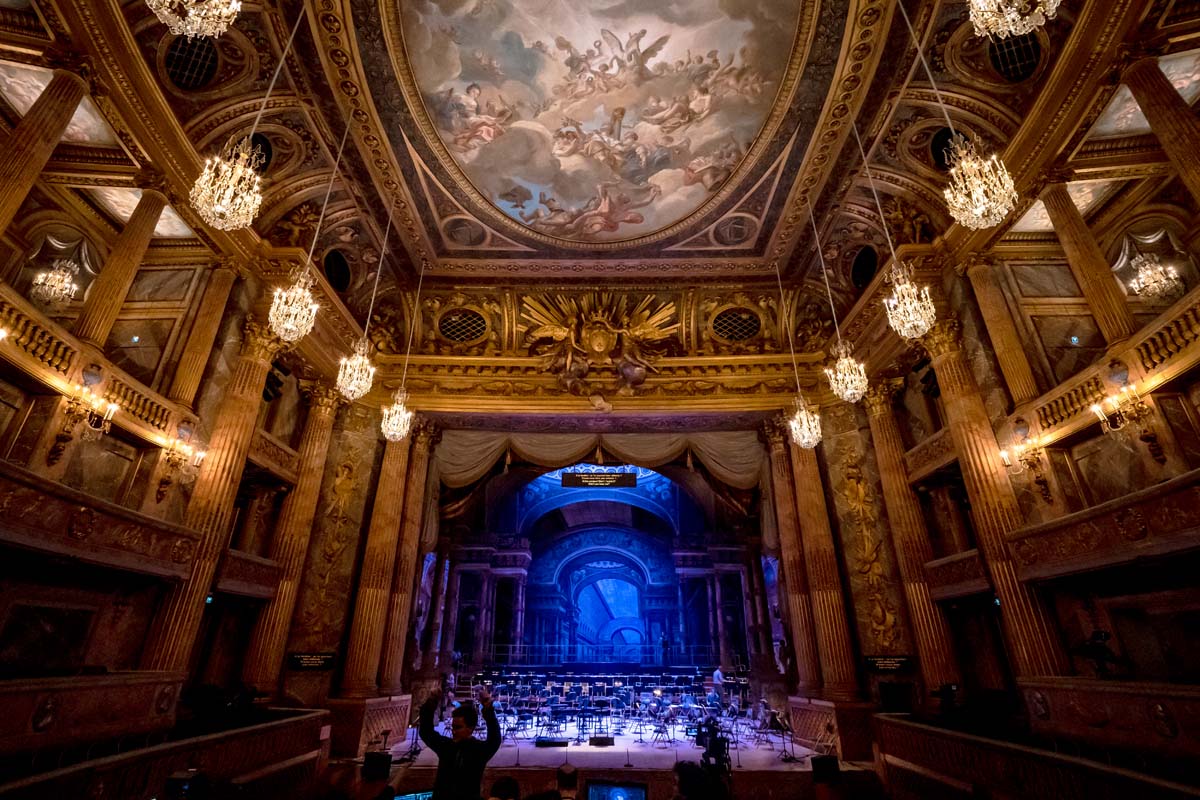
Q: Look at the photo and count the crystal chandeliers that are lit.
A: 12